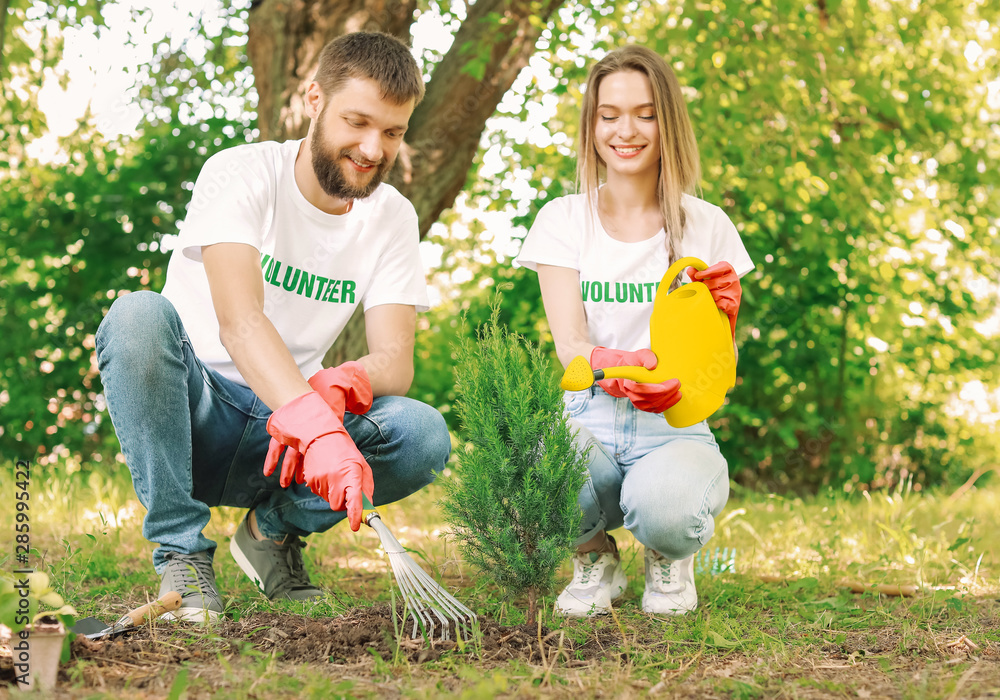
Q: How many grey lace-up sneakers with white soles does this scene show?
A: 2